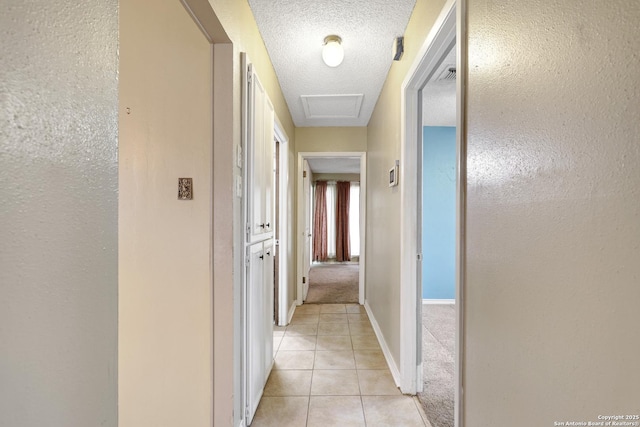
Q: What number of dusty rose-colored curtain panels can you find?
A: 2